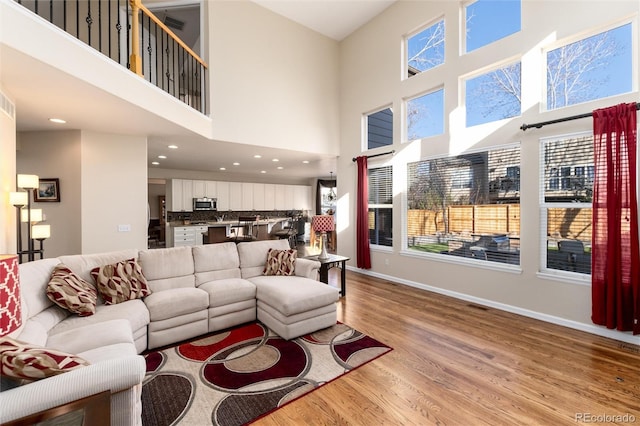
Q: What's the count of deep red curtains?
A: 2